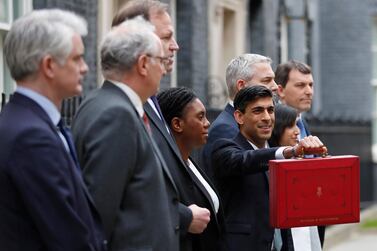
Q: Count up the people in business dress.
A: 8